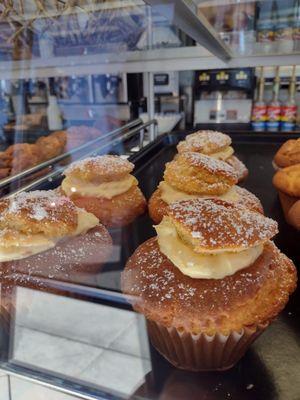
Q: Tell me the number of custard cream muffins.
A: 5